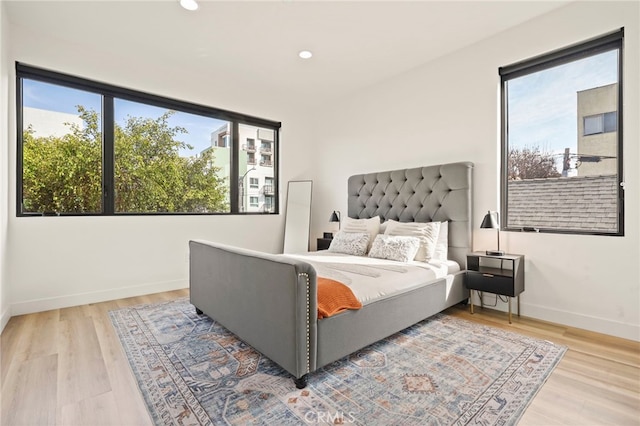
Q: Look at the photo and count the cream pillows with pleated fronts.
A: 2